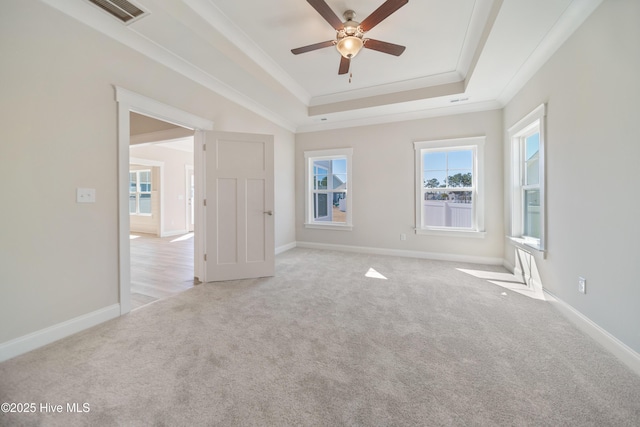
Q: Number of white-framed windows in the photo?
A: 4